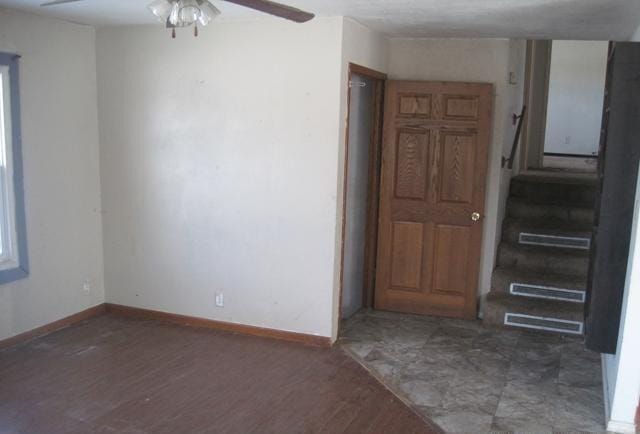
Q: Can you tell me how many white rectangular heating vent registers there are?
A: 3